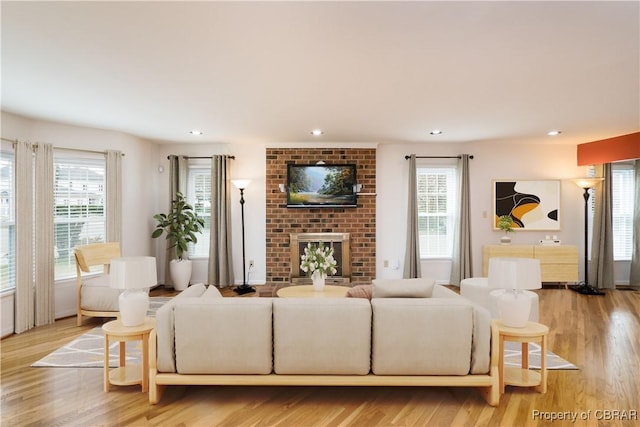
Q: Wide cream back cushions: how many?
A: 3